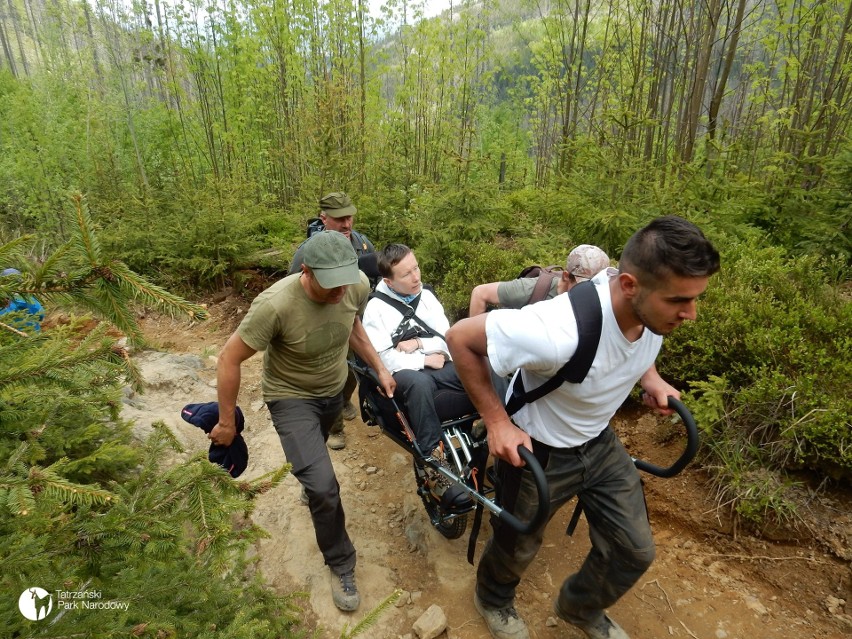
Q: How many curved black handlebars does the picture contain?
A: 2